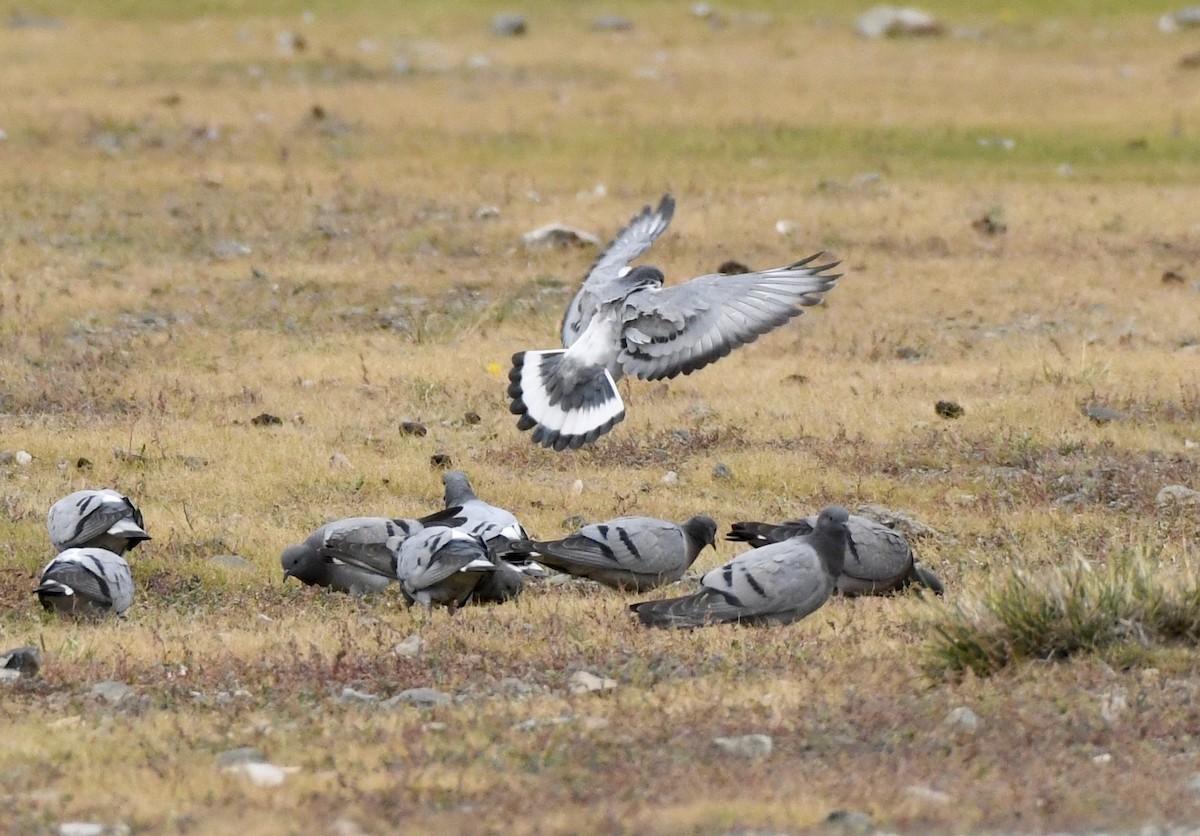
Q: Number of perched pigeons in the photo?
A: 9